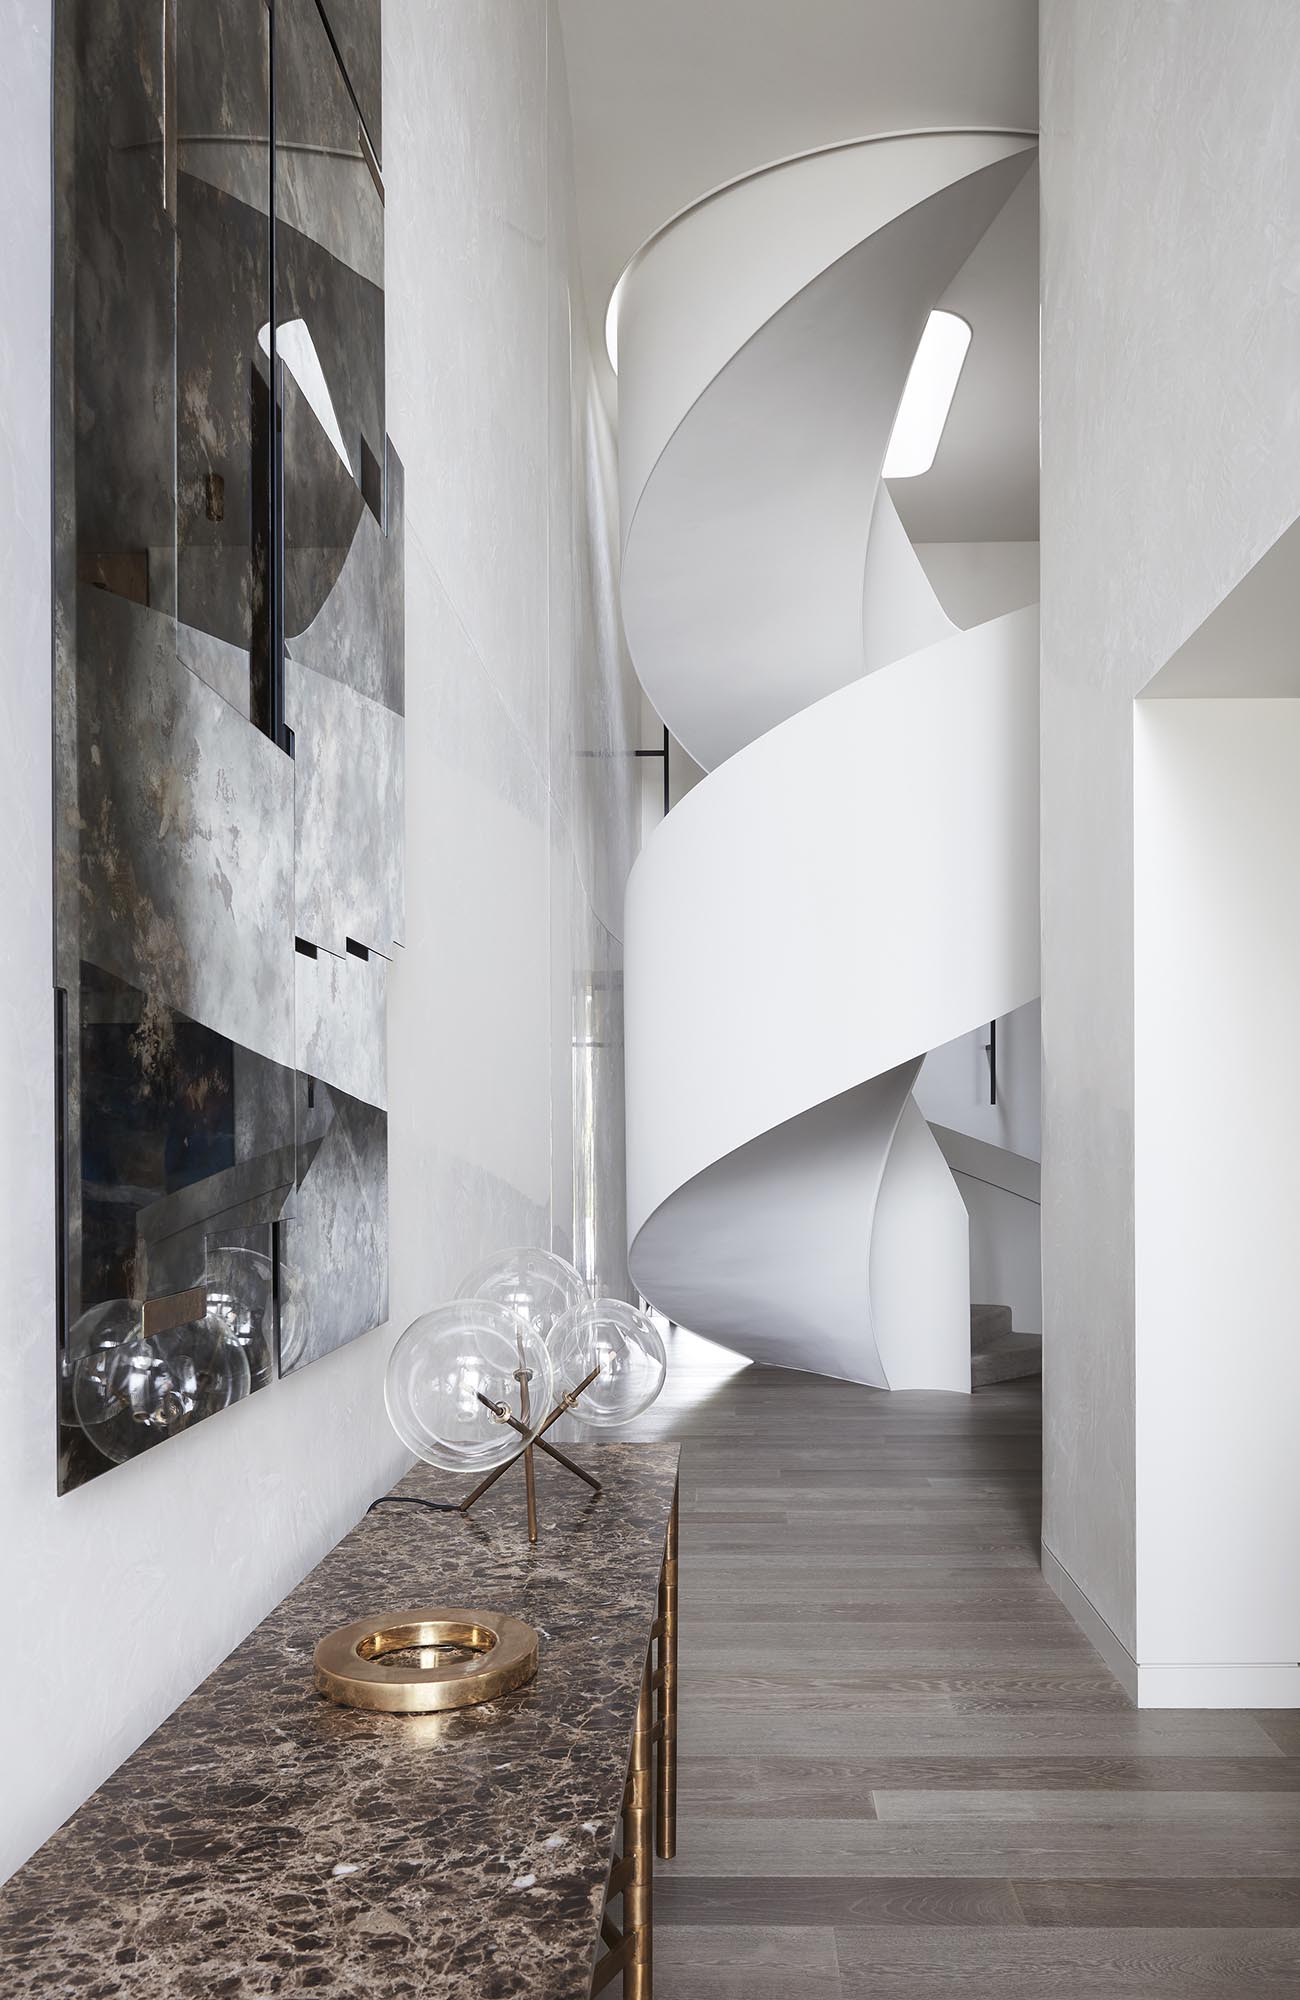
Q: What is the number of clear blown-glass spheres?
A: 3